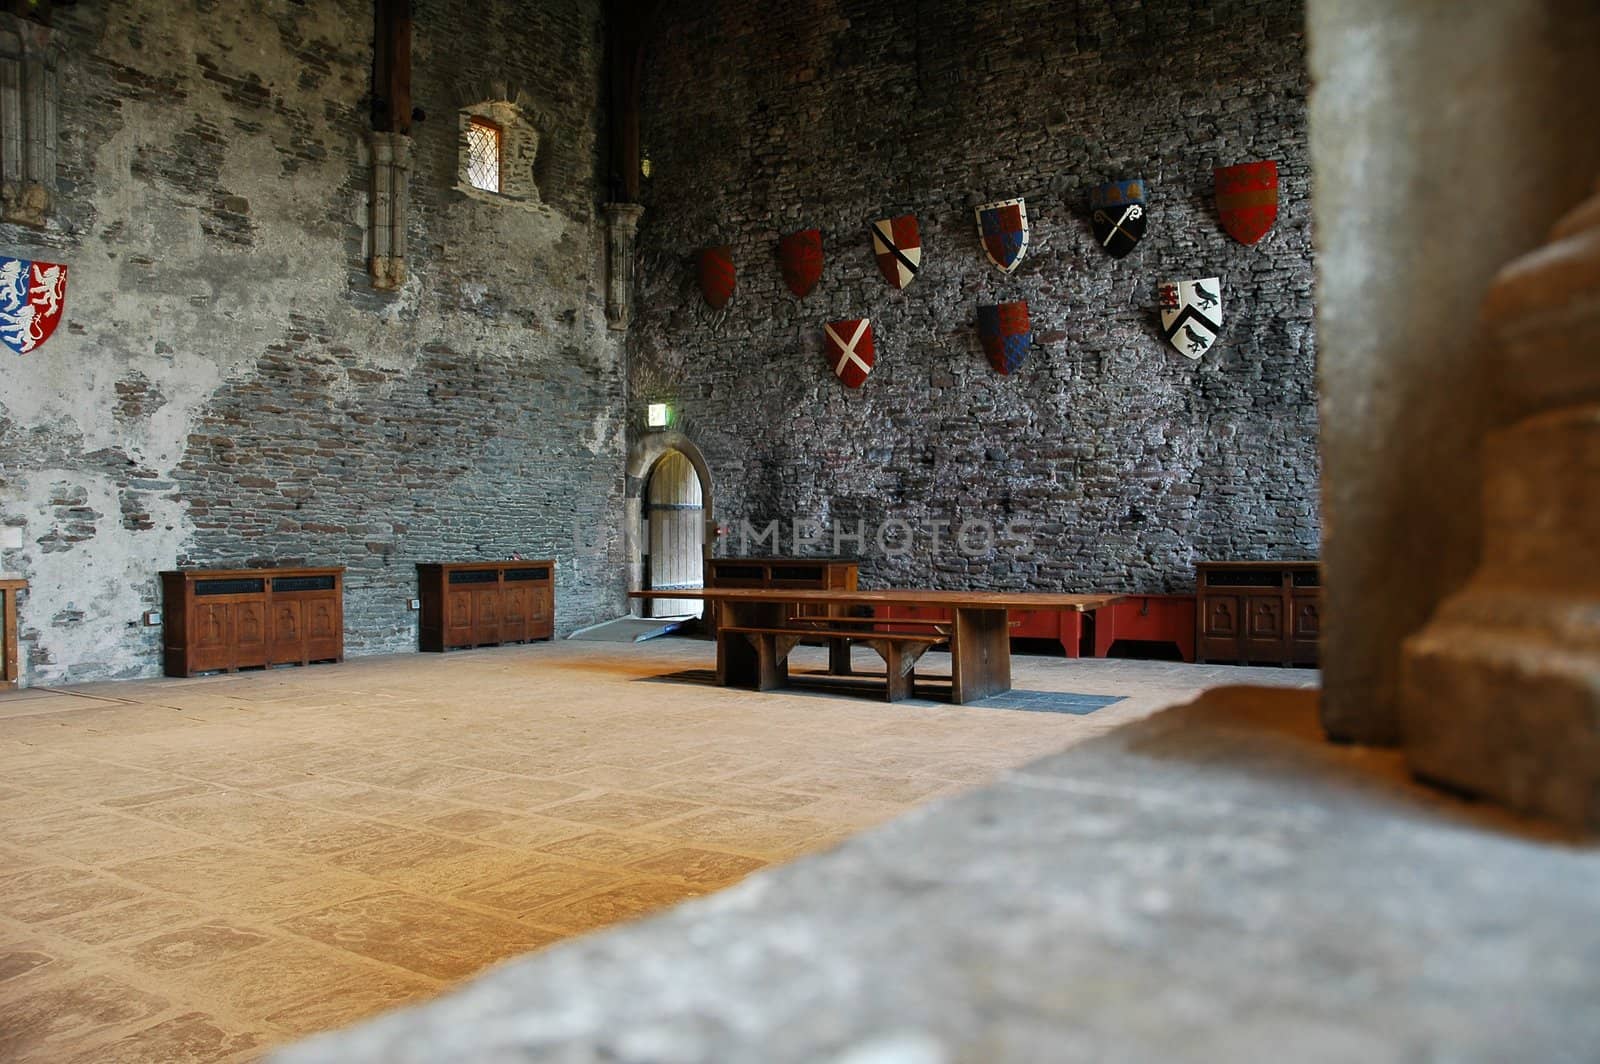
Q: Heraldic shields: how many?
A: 10